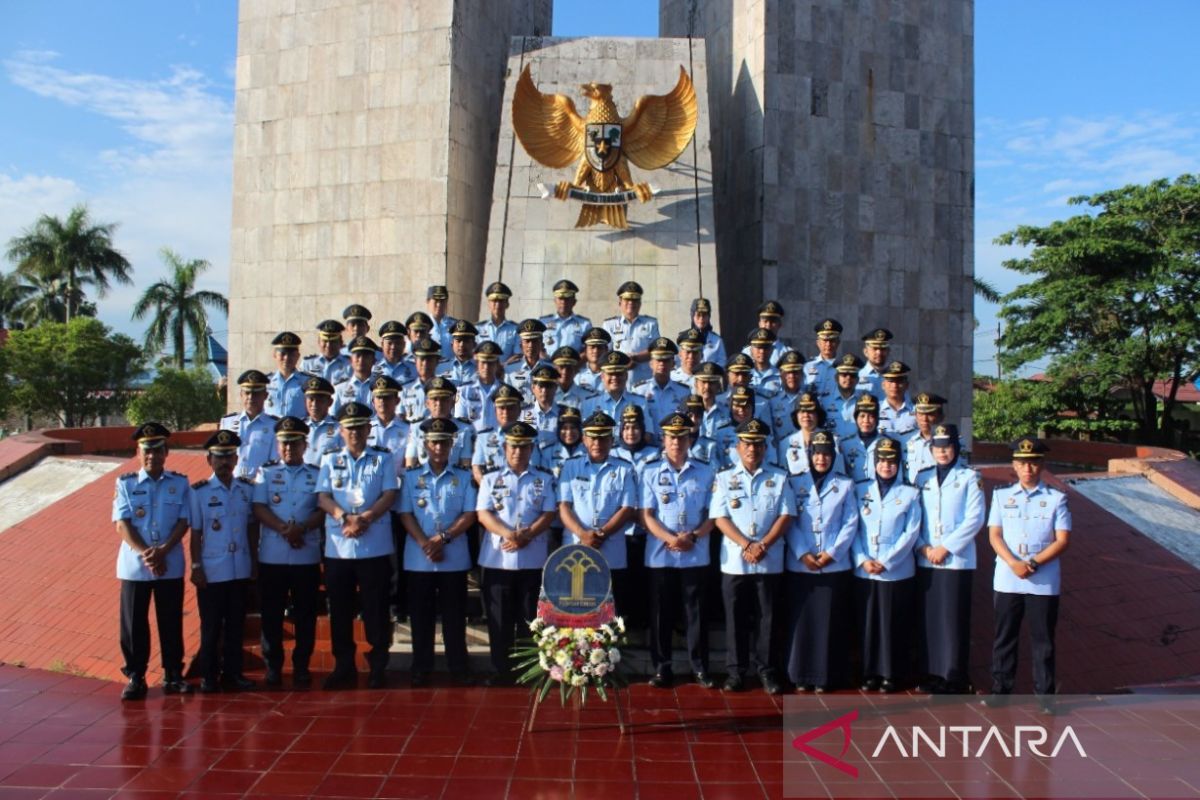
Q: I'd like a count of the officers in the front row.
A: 13